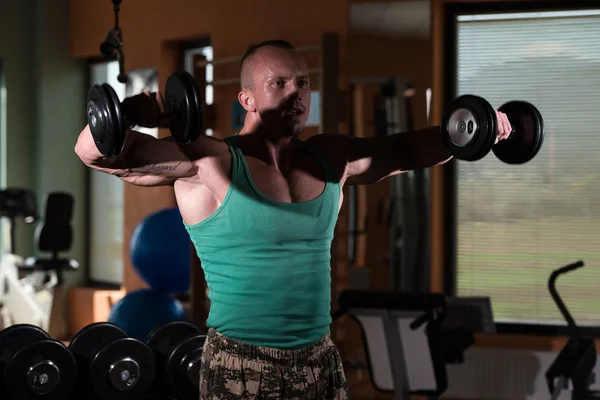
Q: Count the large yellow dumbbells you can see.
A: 0